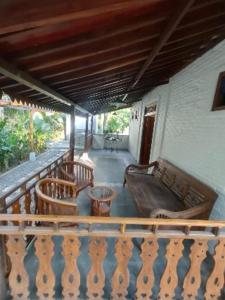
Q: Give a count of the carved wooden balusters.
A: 9